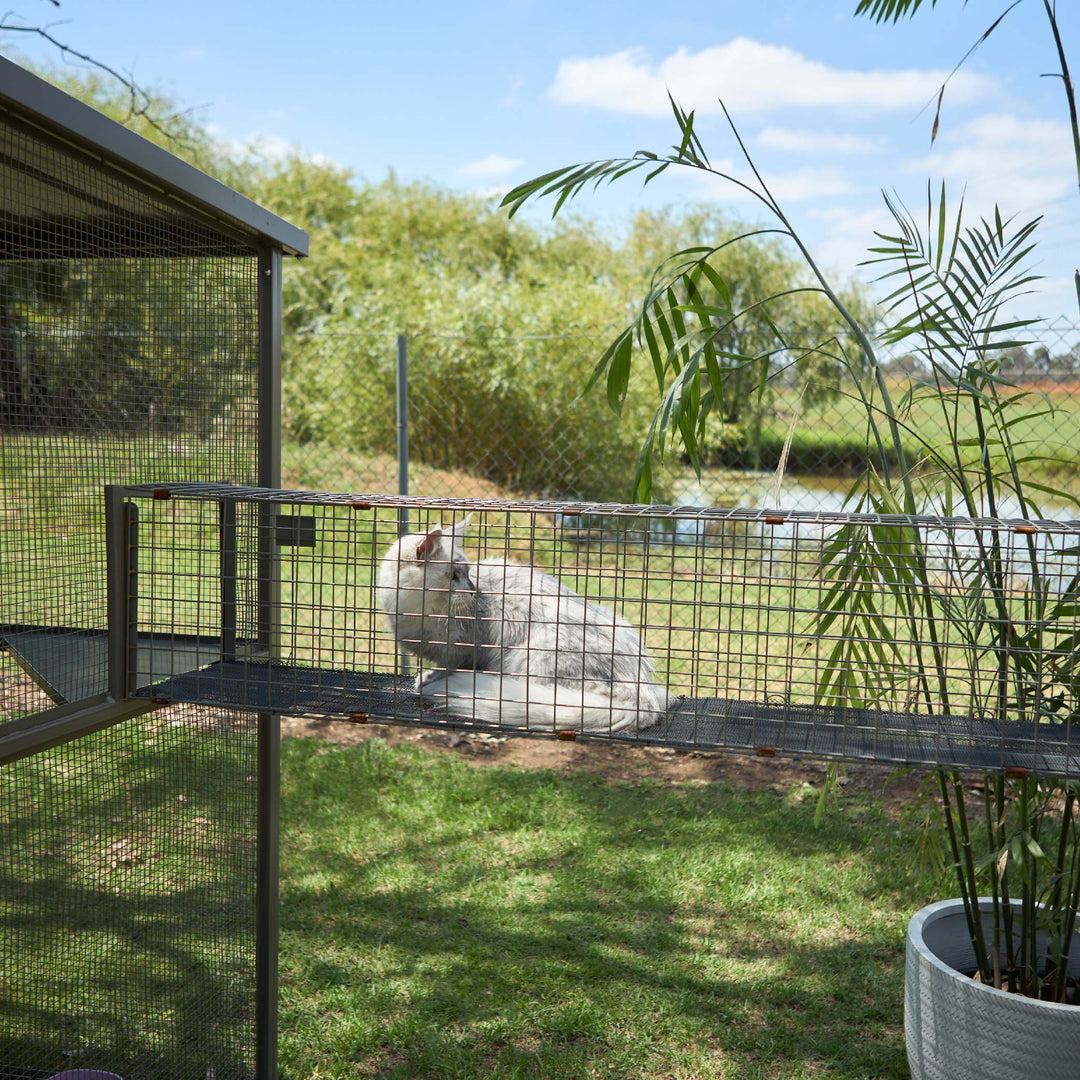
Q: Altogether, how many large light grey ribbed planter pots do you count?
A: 1